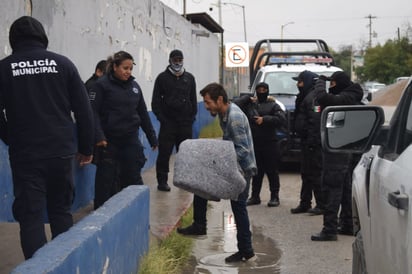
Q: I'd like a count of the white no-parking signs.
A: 1